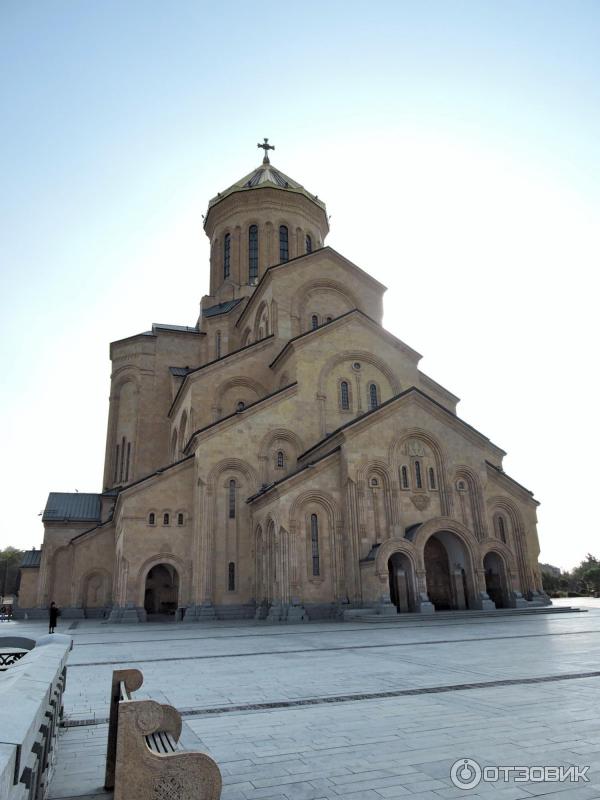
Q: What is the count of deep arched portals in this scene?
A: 4